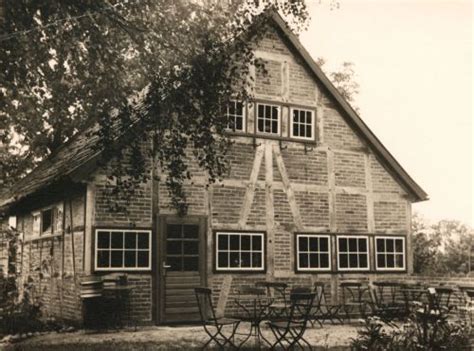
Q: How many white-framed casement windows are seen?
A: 8